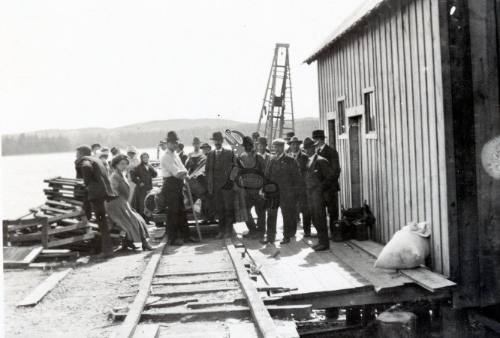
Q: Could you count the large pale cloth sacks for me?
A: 1